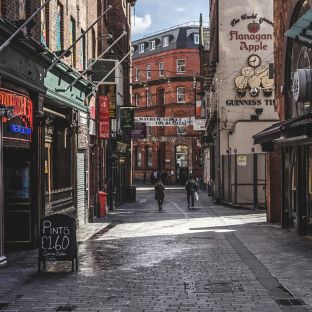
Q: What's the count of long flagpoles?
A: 4